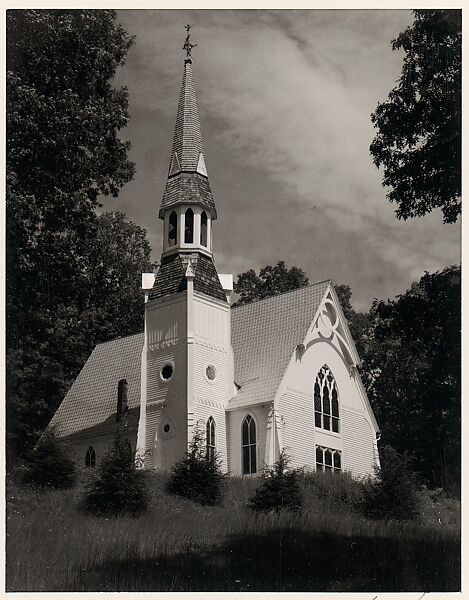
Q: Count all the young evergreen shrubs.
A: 5